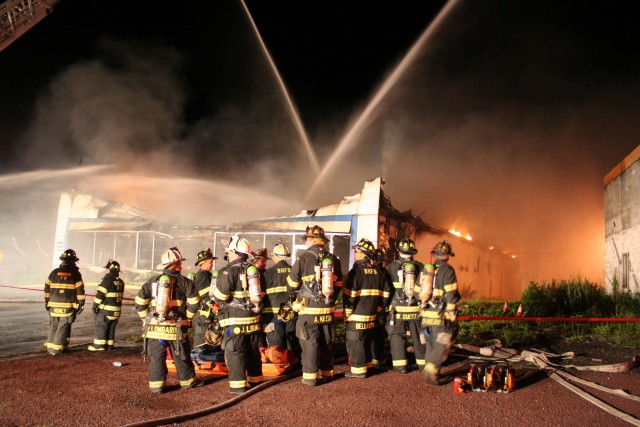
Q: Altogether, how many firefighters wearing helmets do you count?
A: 12